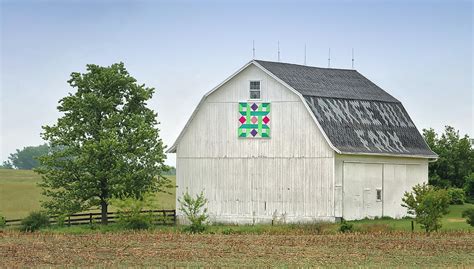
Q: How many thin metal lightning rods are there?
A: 5